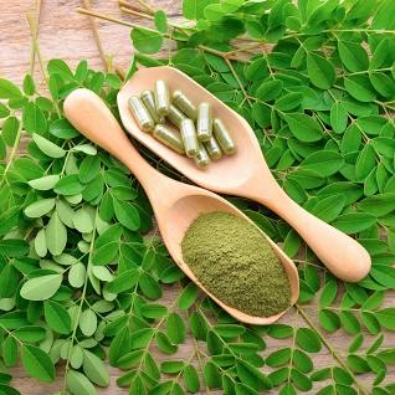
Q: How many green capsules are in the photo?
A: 11